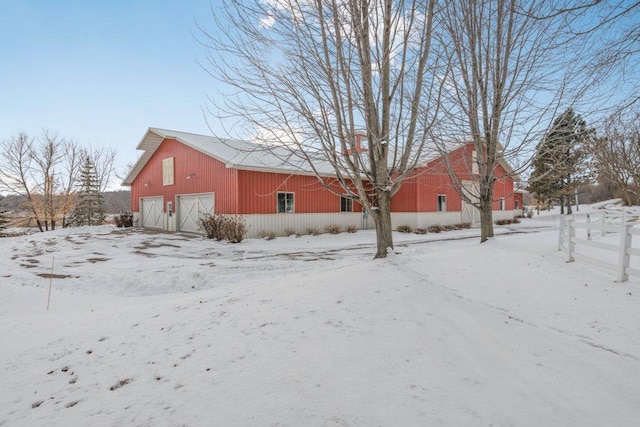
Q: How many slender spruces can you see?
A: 1